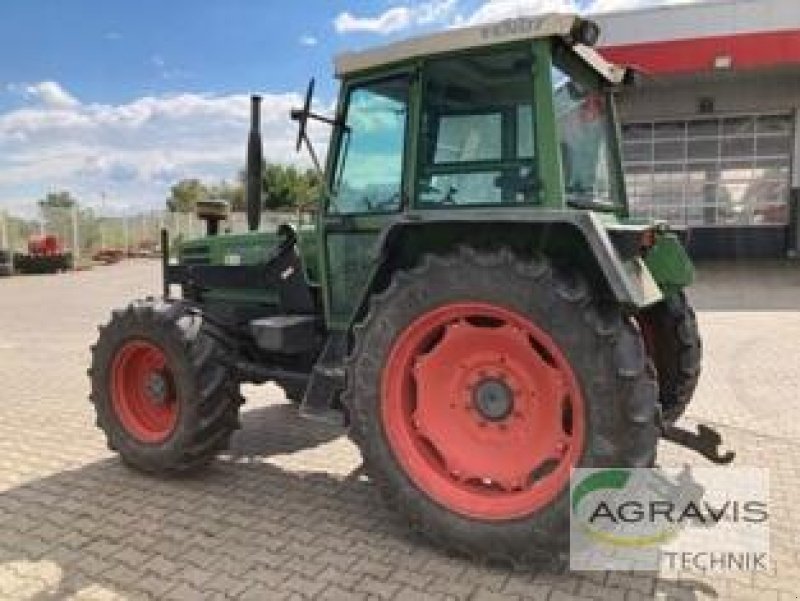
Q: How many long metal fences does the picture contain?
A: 1